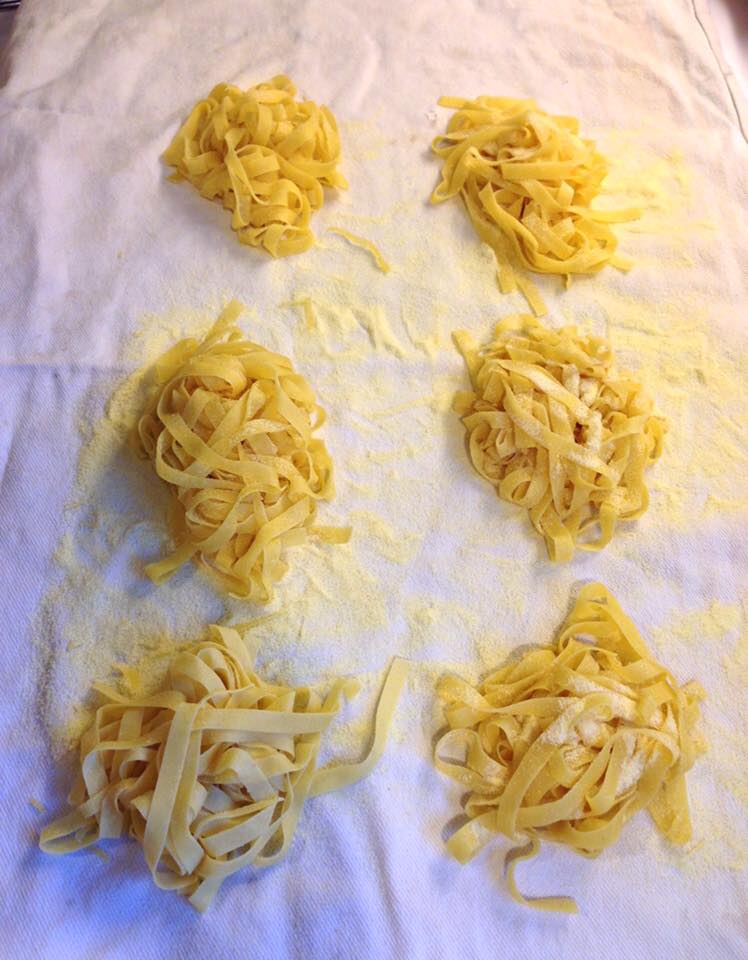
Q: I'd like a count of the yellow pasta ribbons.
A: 6